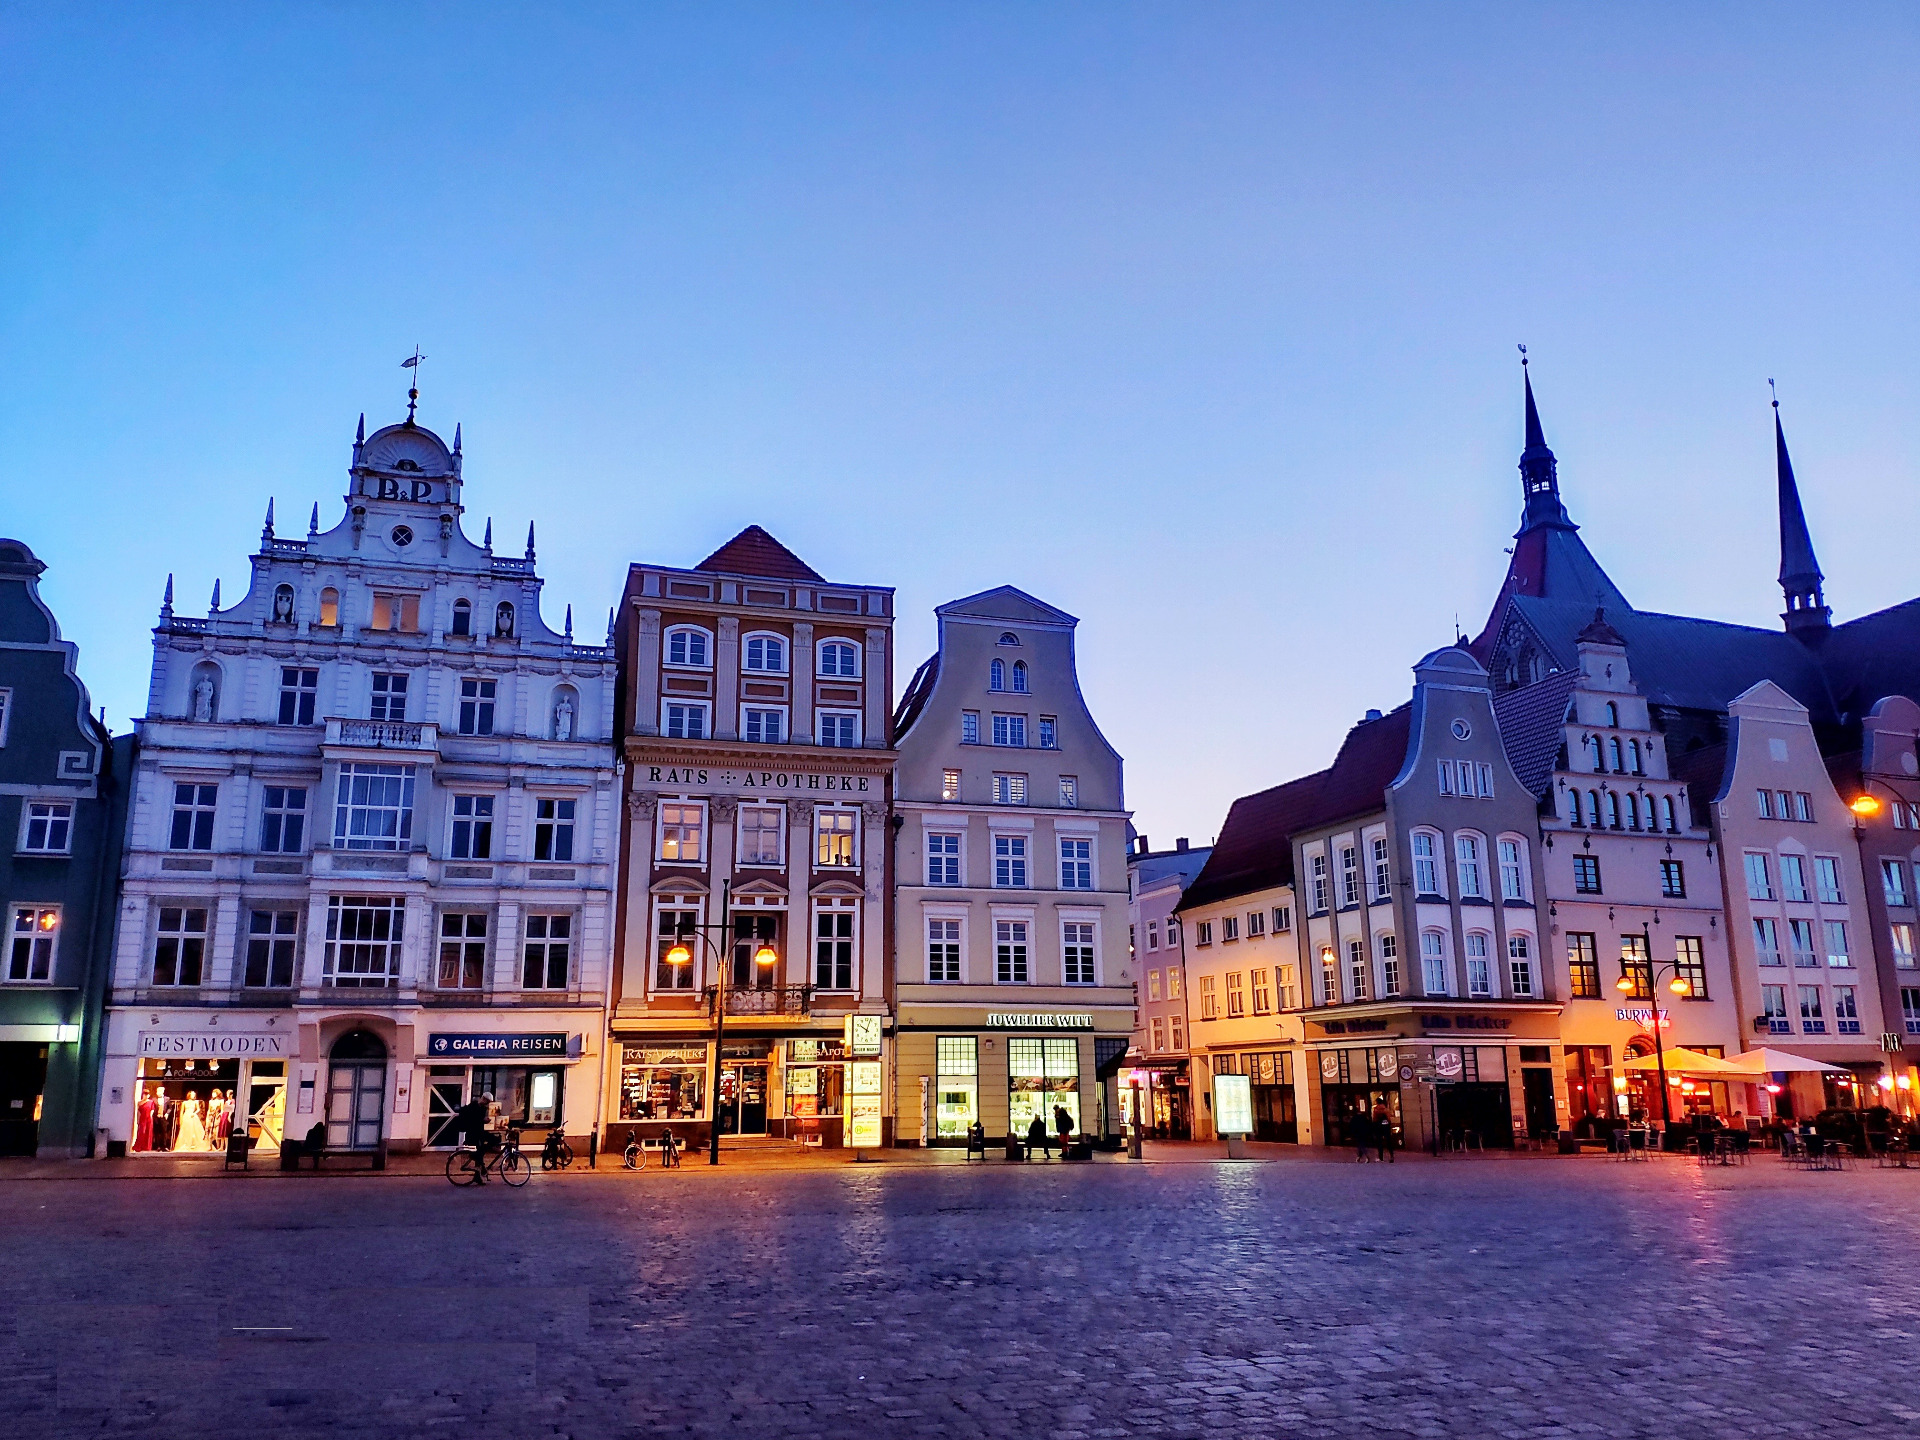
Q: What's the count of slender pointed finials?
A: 10